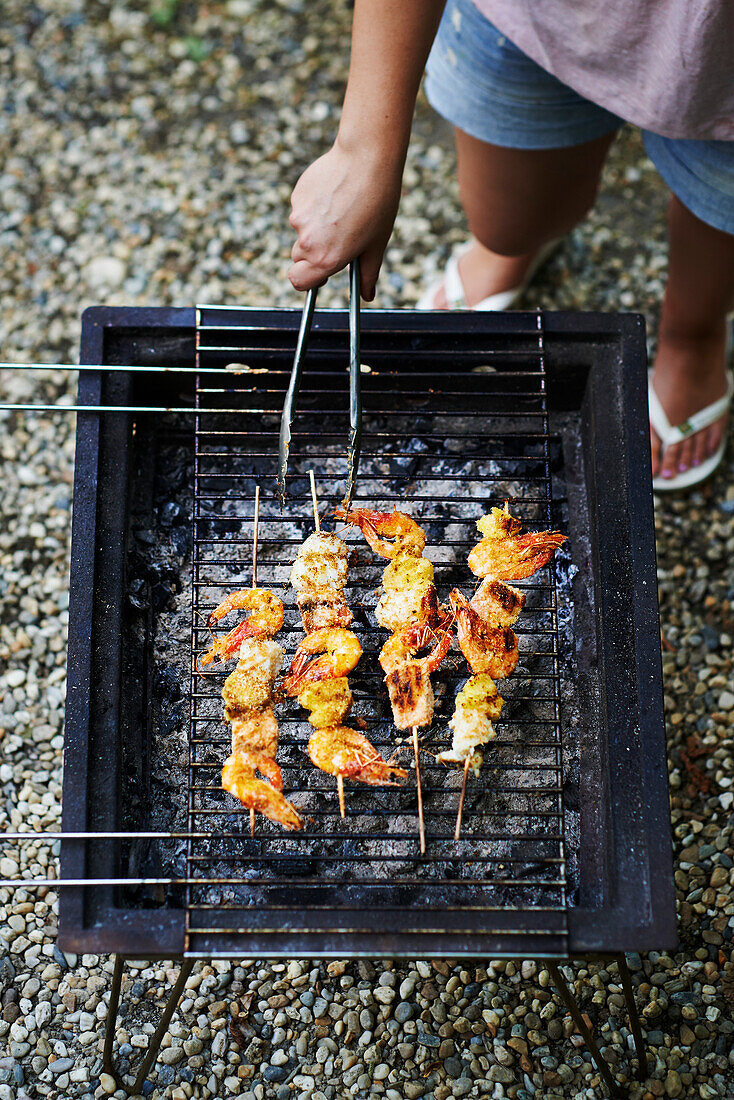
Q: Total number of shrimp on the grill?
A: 8